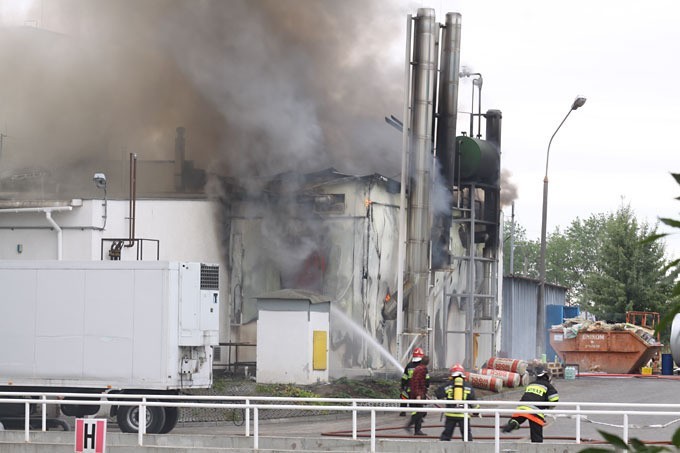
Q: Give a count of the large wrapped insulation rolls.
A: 4